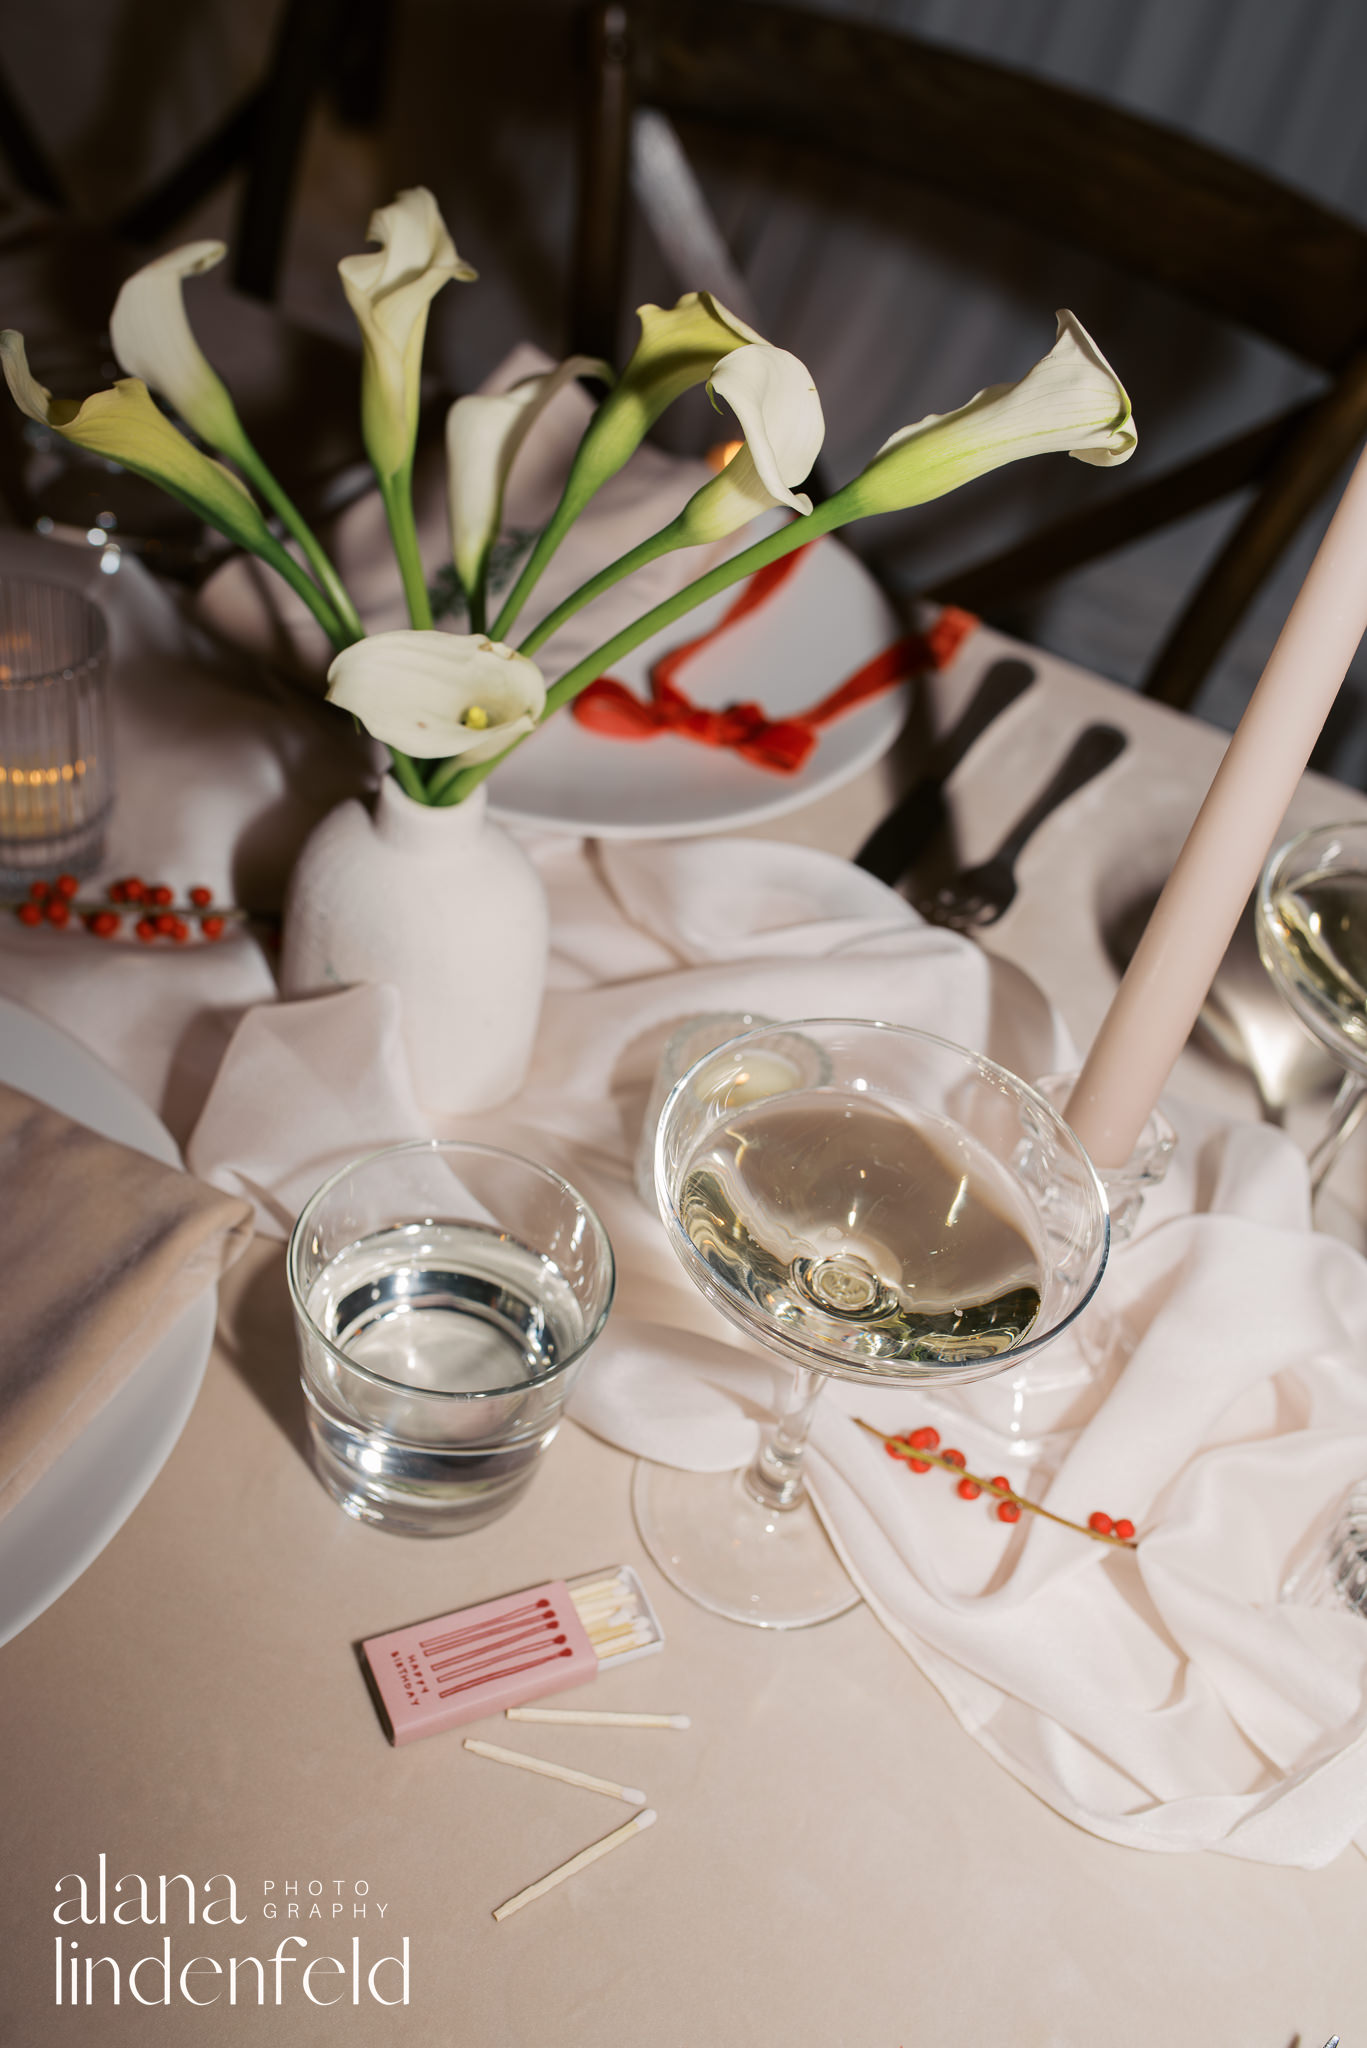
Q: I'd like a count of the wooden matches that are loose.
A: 3